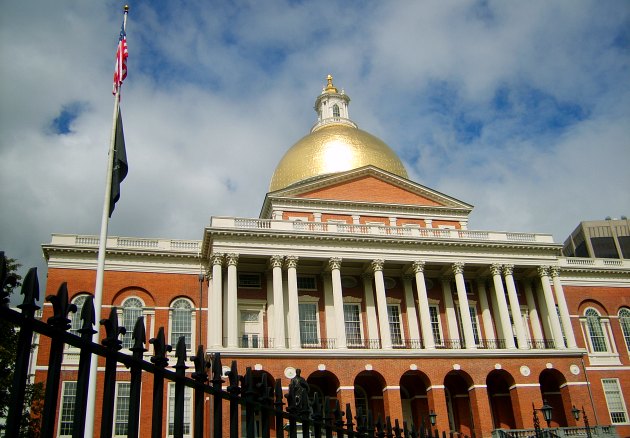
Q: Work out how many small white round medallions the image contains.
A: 4